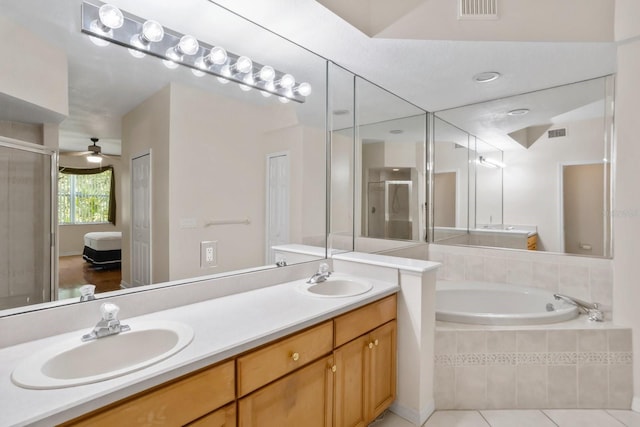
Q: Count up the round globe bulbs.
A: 8